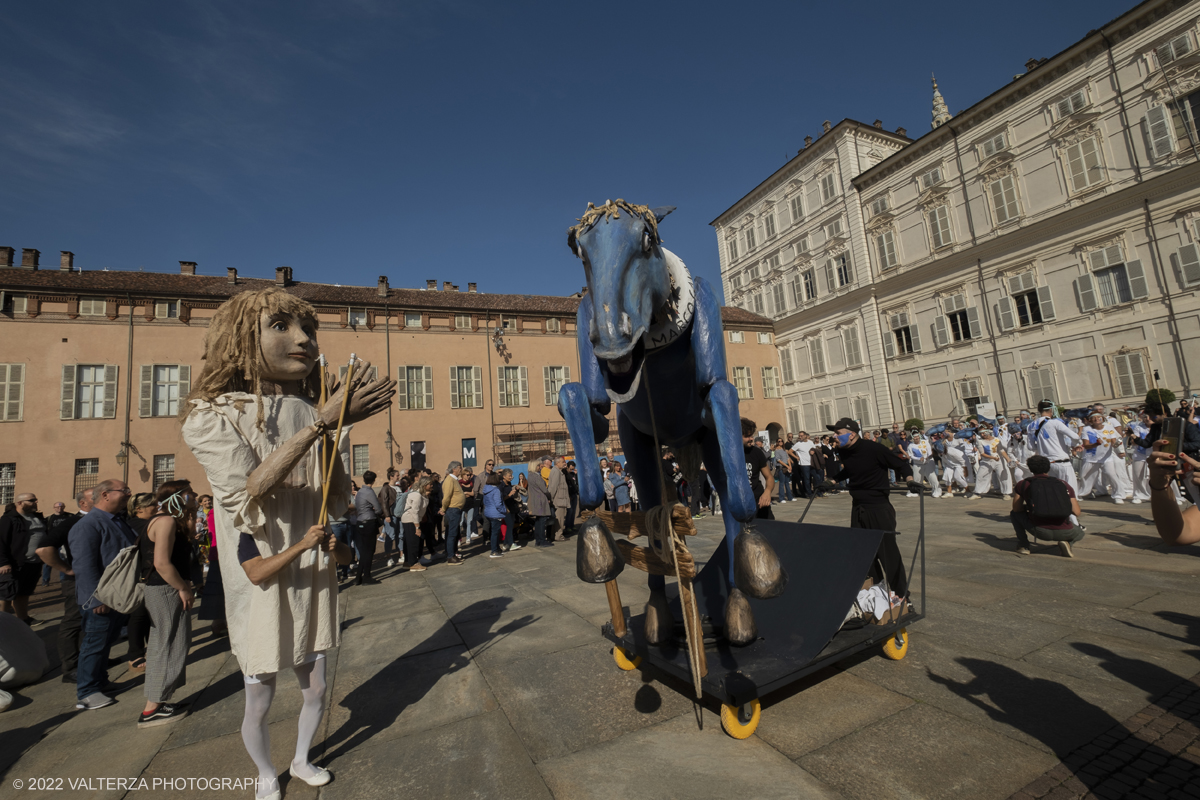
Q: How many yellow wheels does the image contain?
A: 3